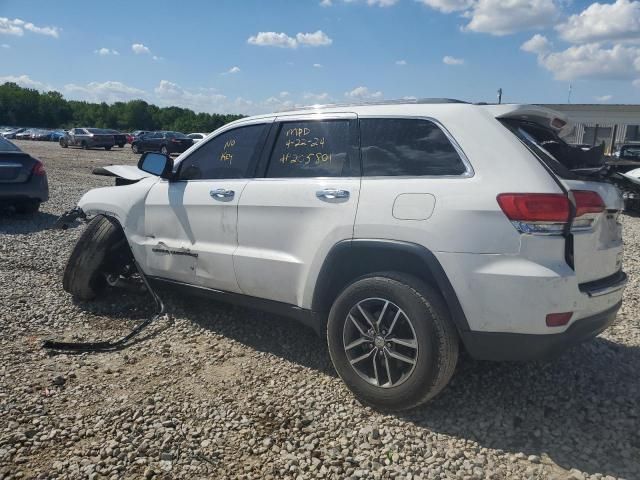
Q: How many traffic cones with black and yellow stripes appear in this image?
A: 0